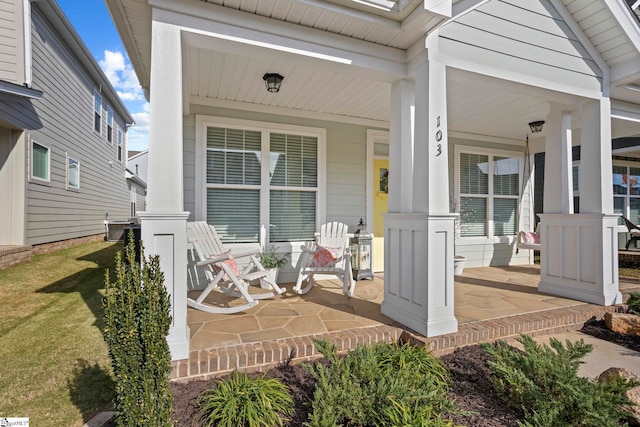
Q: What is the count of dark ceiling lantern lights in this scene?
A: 2